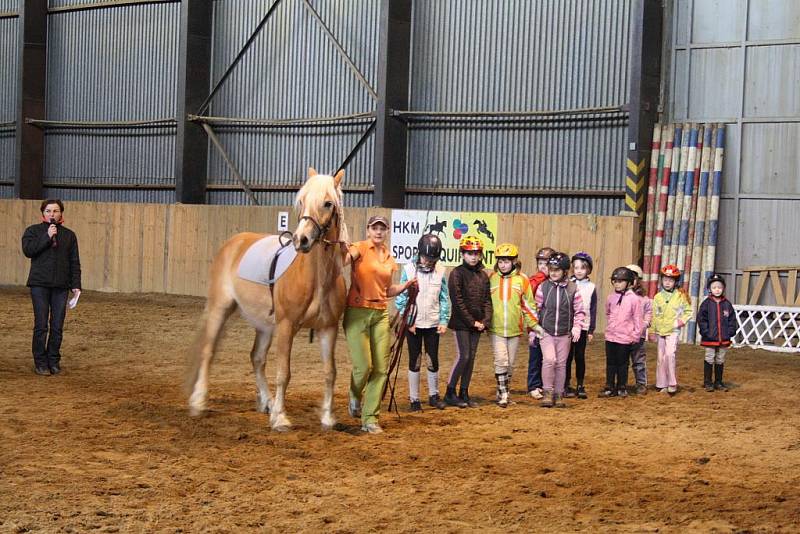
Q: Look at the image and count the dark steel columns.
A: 4